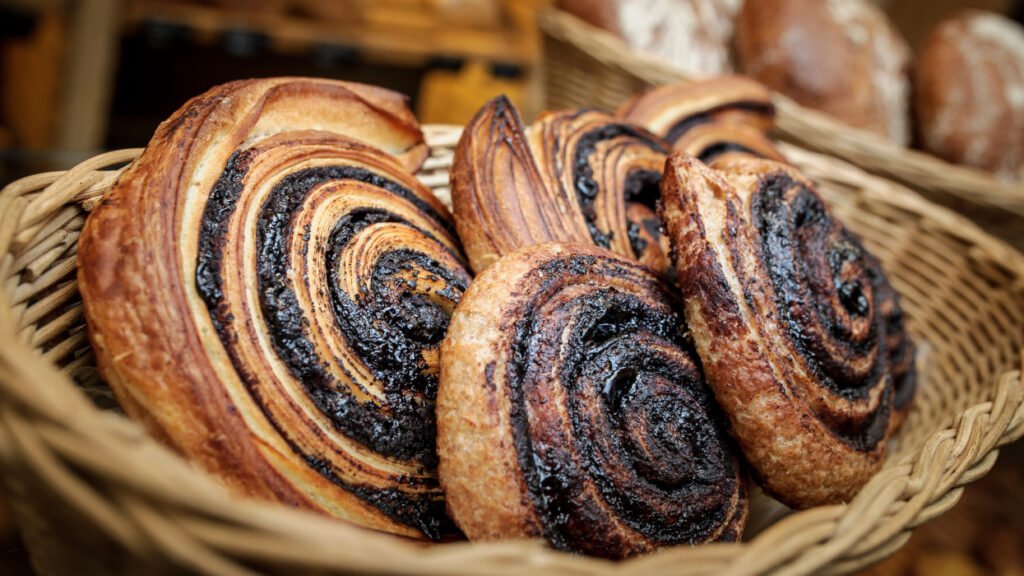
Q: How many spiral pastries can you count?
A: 5